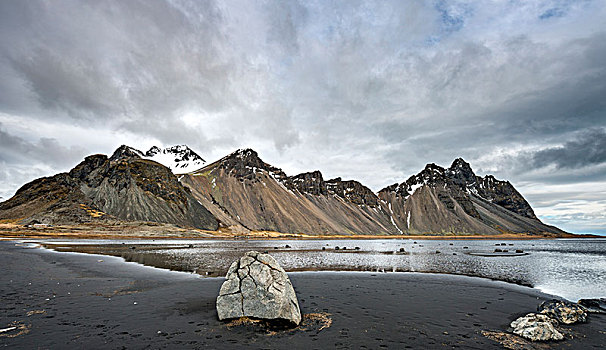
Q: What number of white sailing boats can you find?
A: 0